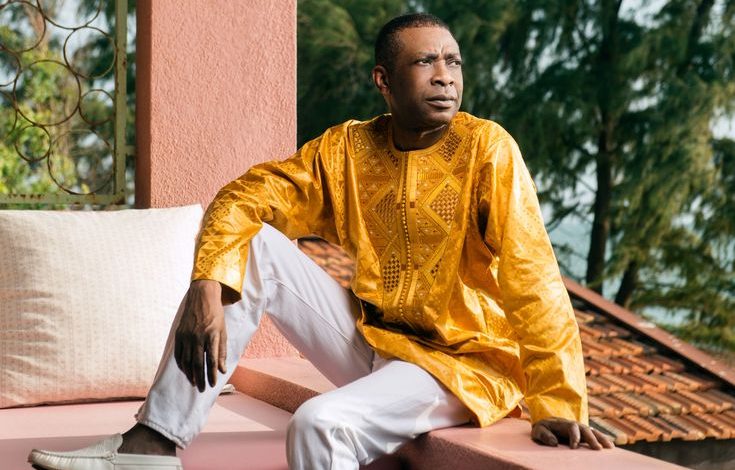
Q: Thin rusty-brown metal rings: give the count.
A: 9